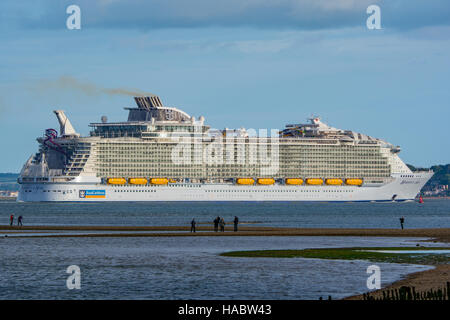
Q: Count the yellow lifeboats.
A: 9